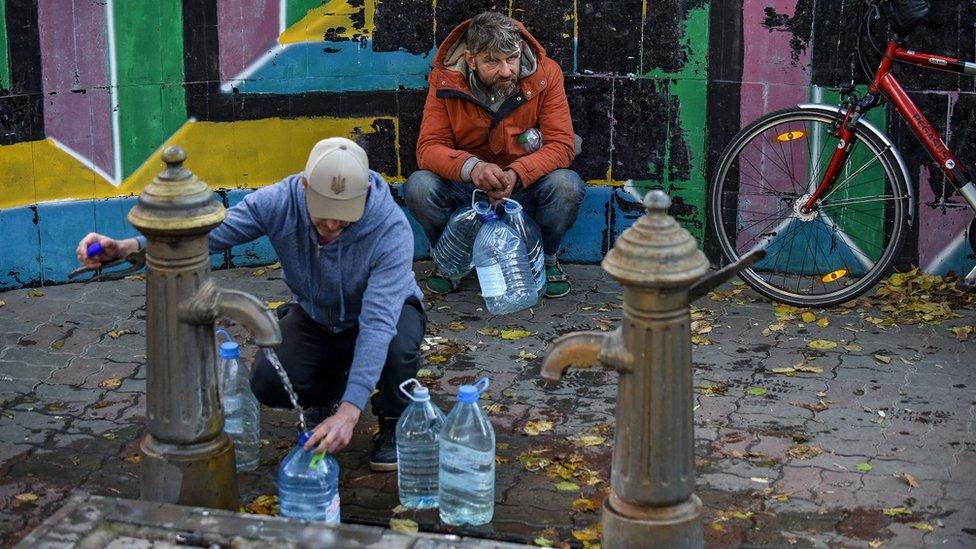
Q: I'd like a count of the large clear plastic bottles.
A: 7